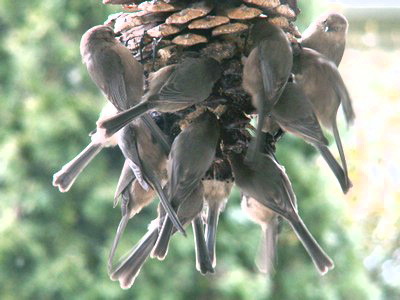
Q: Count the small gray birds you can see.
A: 15